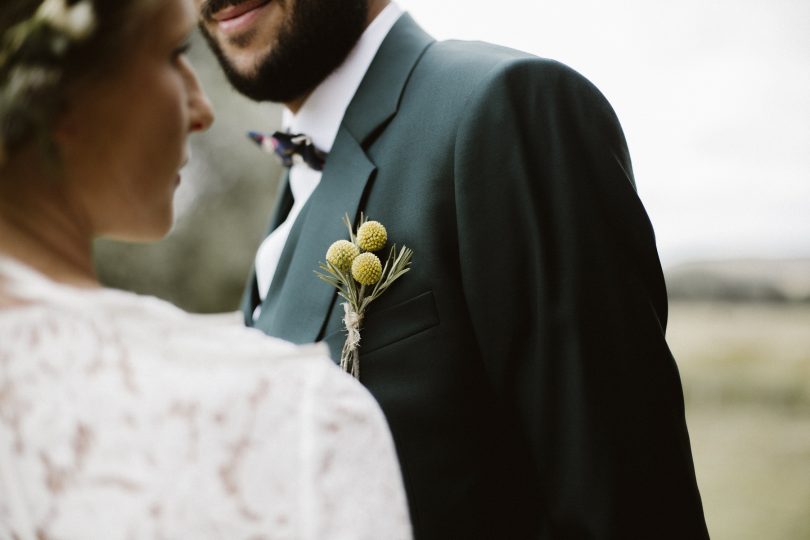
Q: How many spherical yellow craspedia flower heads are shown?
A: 3